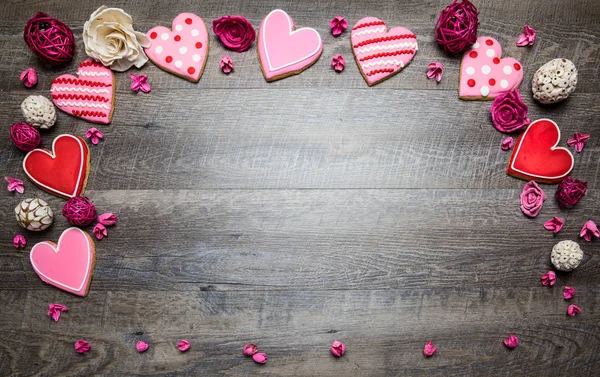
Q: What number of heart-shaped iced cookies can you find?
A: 8